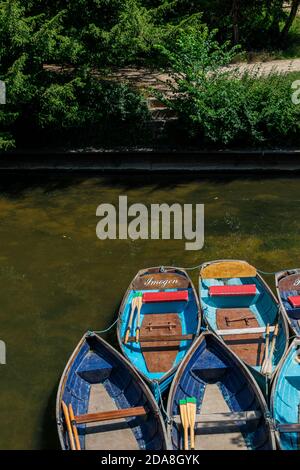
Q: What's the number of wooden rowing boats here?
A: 6